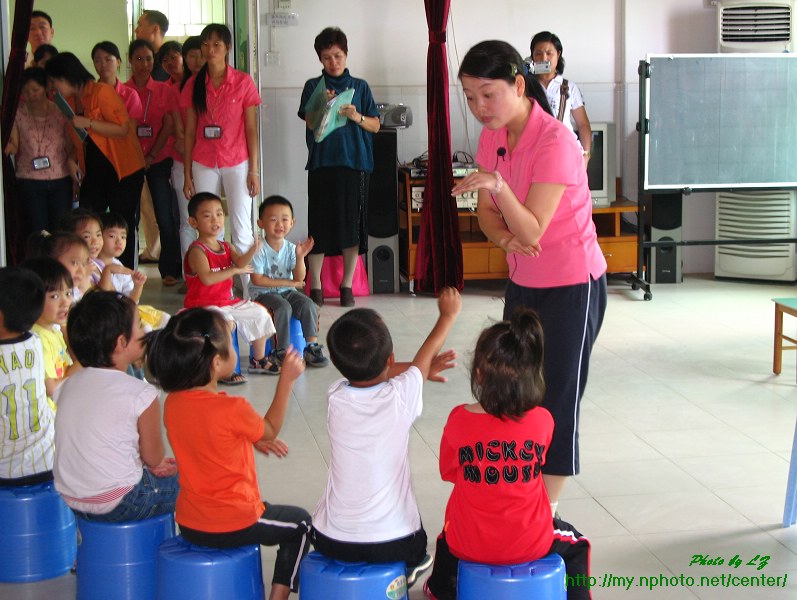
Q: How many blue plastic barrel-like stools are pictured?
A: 7